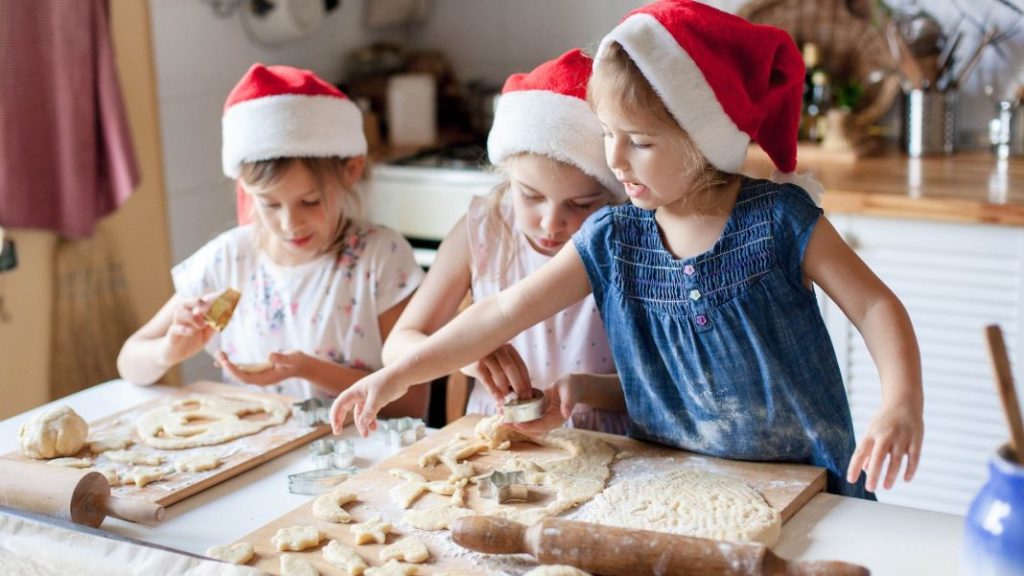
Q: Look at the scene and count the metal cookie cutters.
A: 7